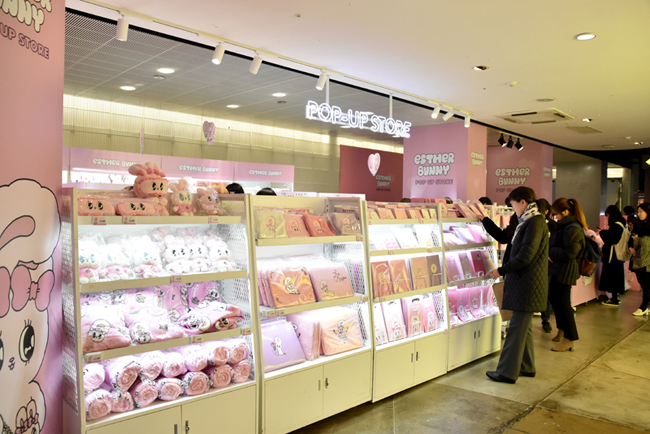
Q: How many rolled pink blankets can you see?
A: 14